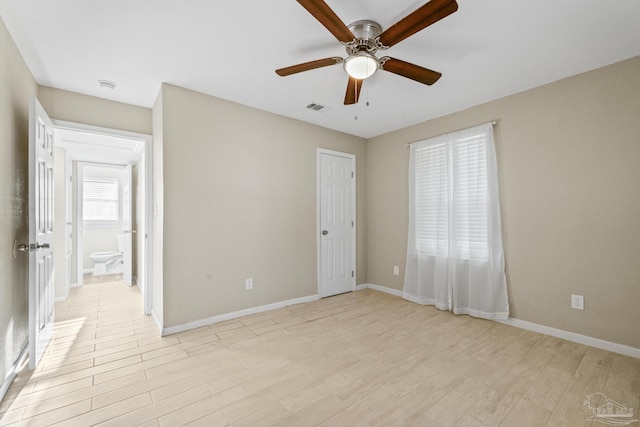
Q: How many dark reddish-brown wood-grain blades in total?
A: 5